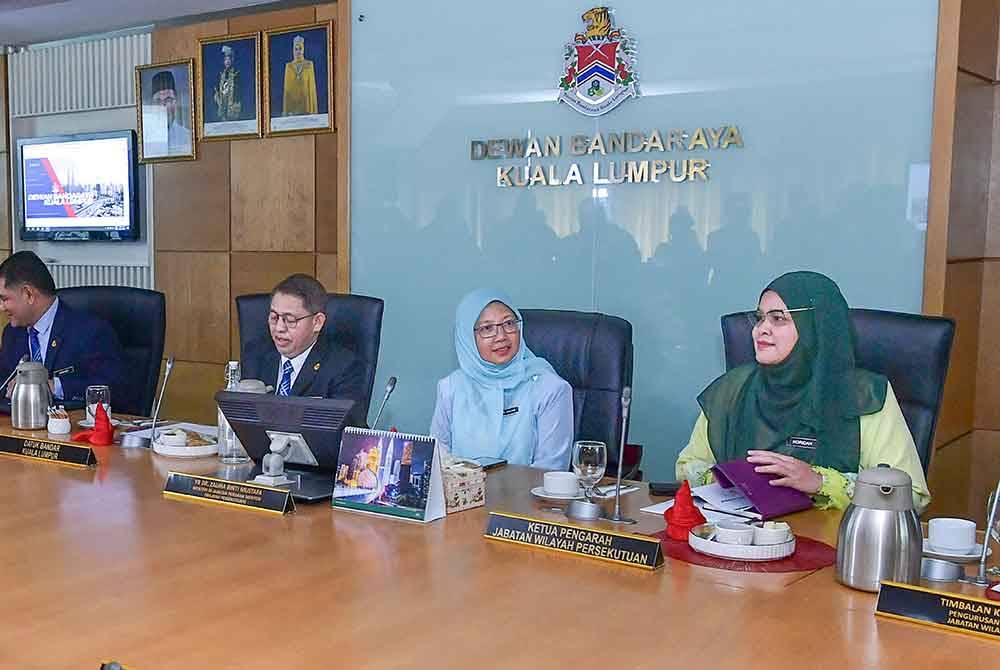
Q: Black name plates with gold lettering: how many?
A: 4